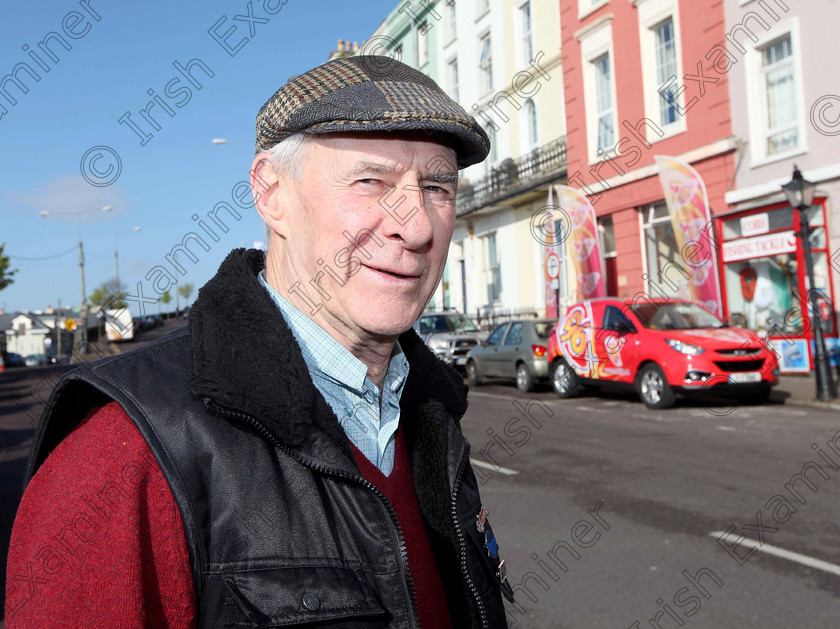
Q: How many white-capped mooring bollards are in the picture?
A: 0